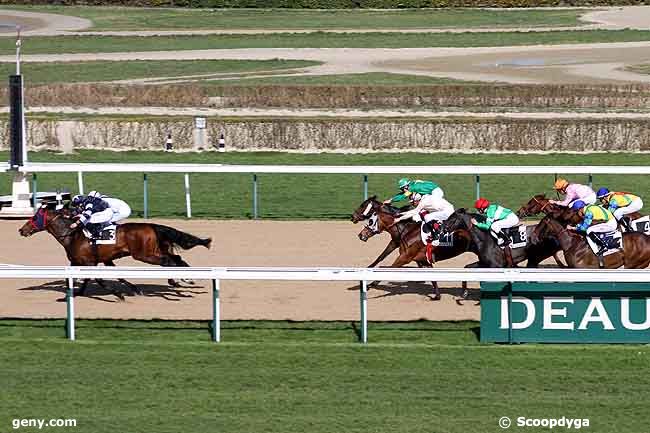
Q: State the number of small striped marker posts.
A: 2